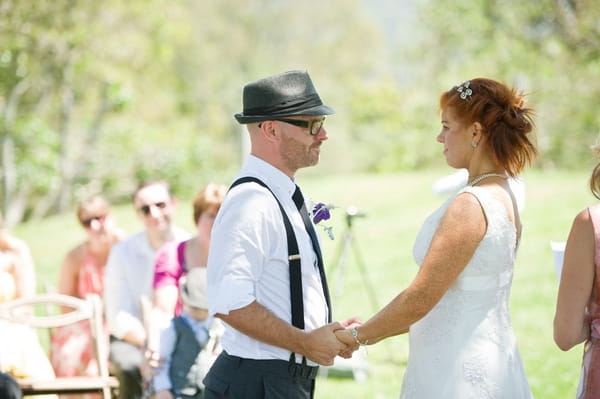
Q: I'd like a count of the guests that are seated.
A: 5